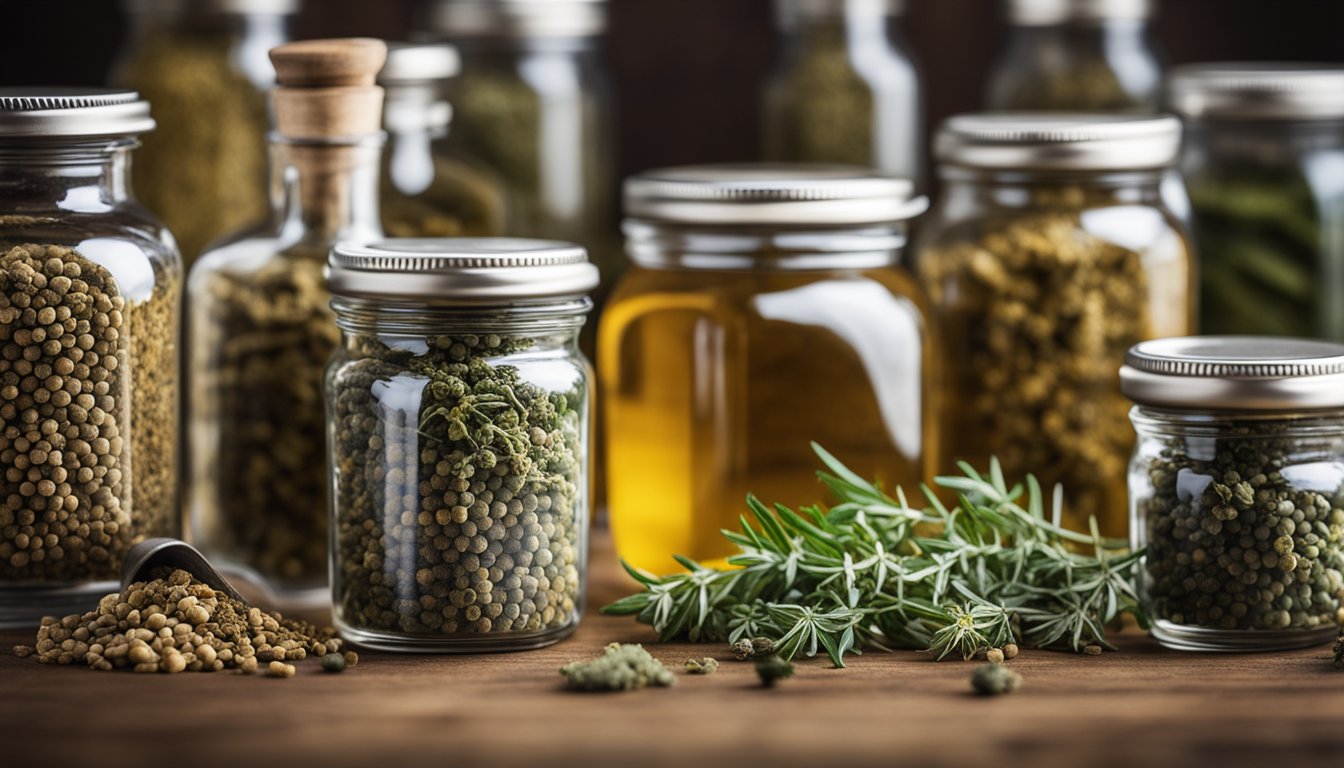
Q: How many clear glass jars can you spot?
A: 12